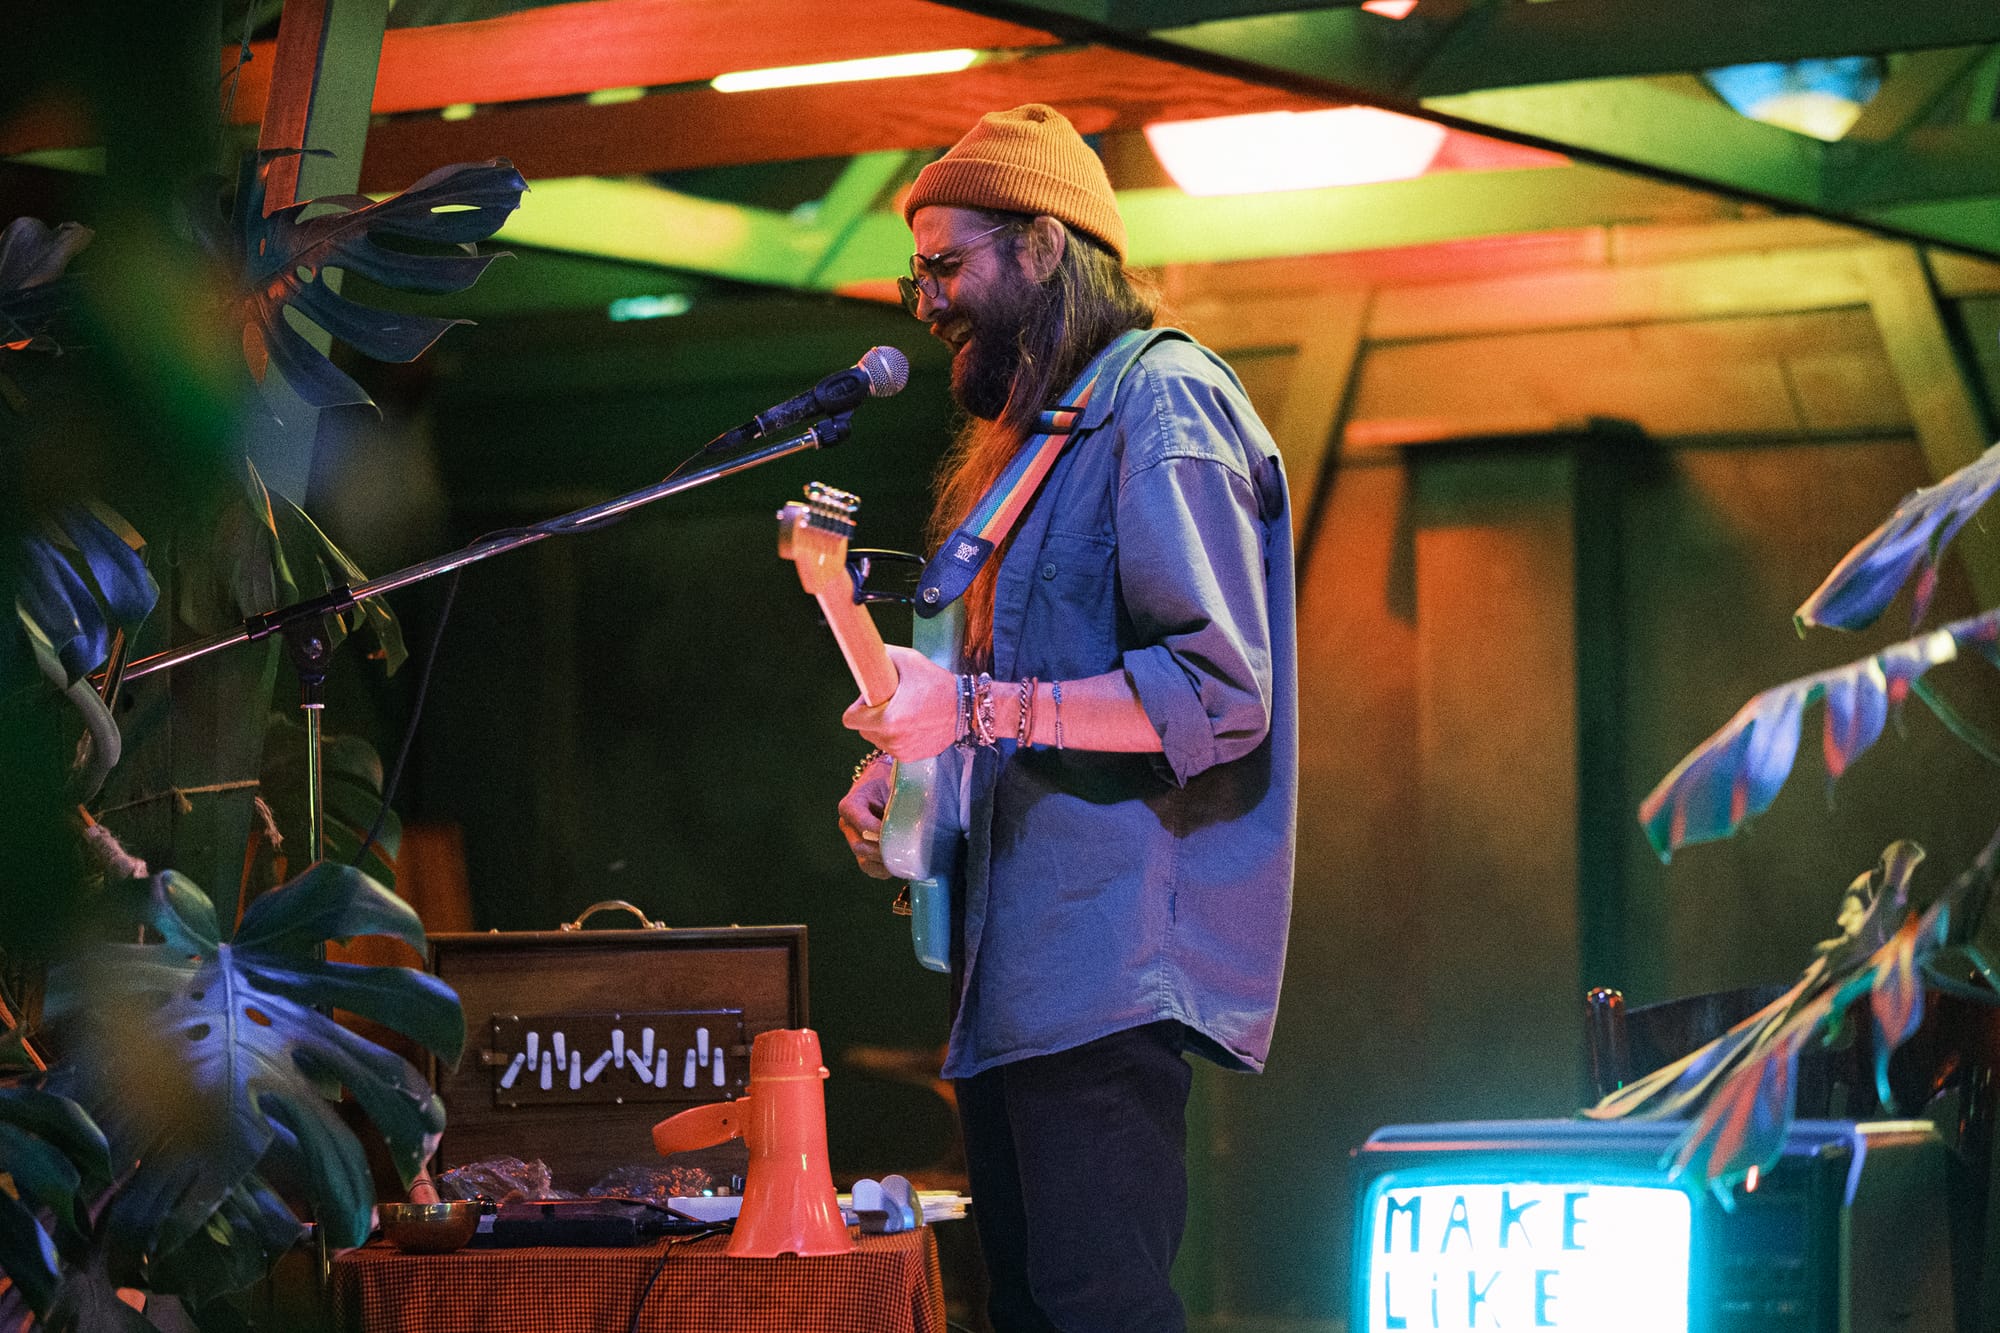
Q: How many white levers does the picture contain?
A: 13